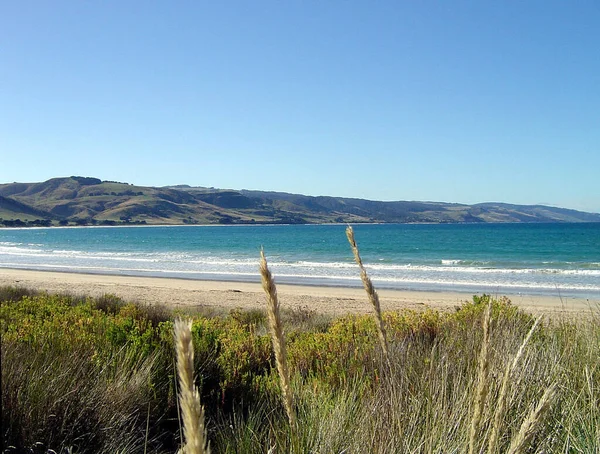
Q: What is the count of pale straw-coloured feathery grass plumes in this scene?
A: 6